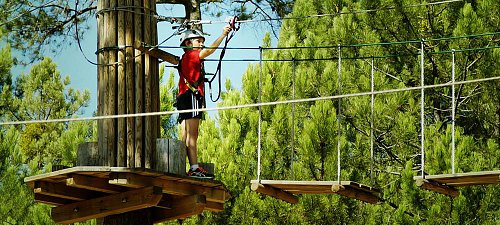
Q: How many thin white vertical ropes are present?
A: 6